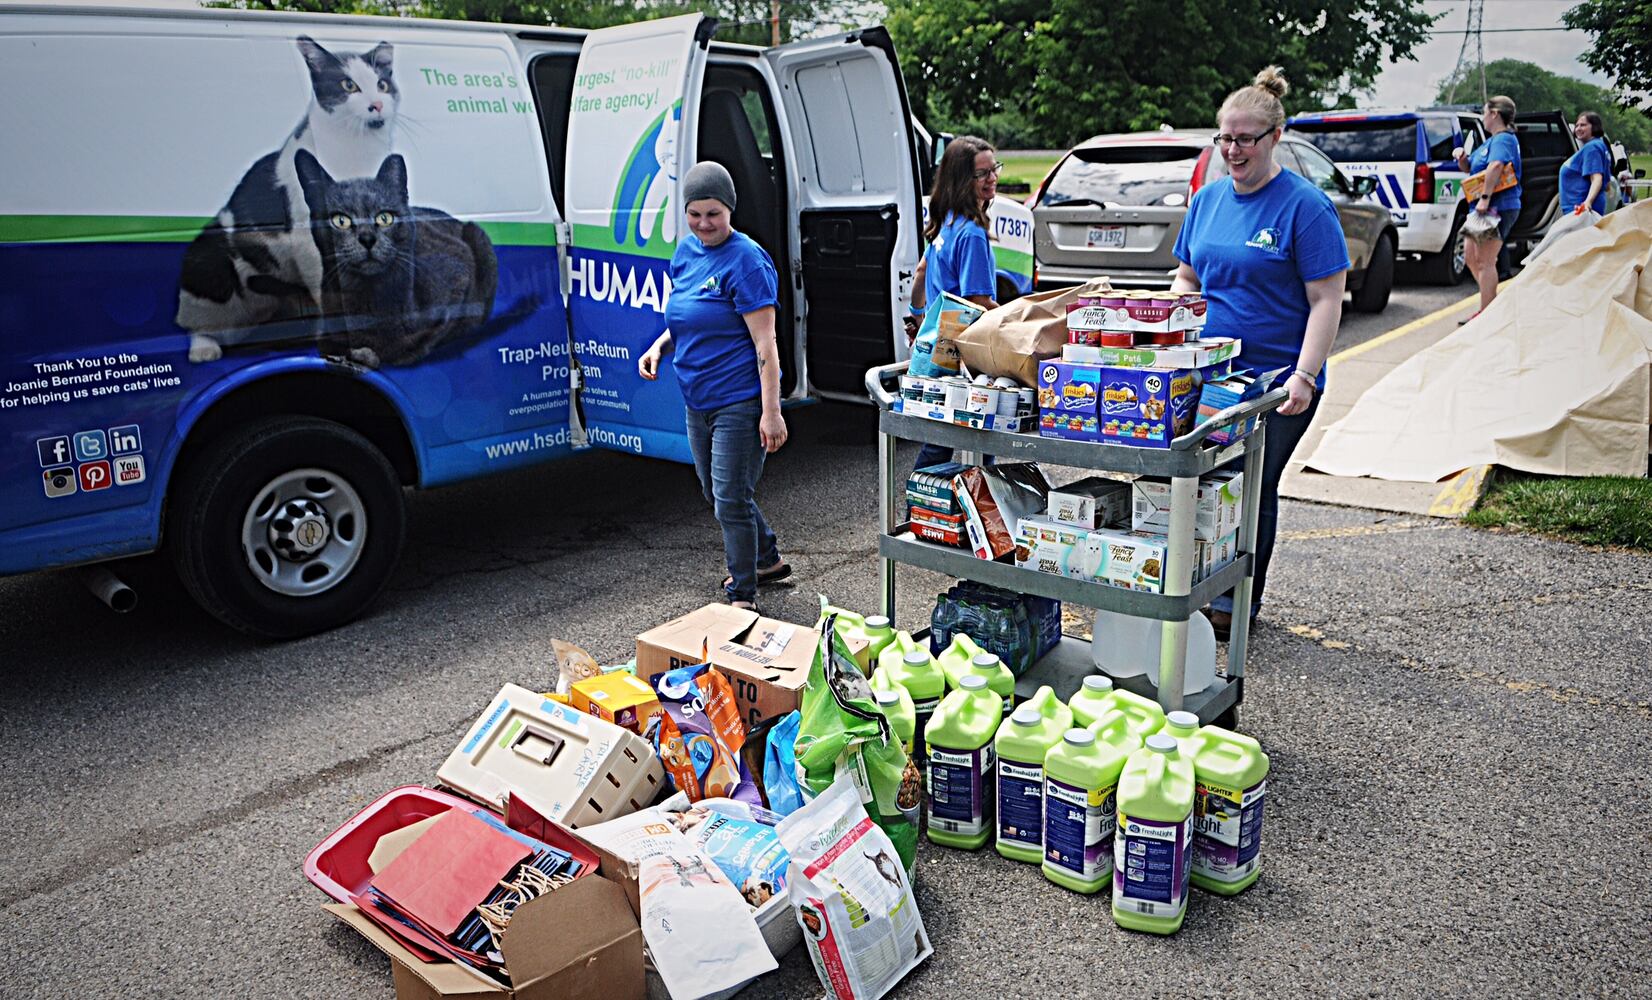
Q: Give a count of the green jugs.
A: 10